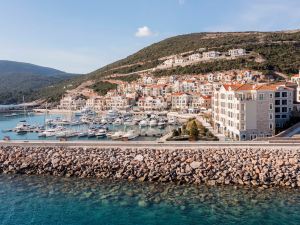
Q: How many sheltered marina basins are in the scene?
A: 1